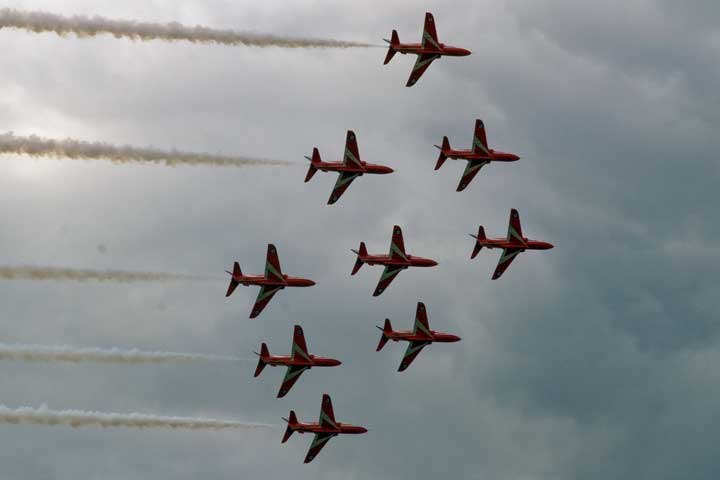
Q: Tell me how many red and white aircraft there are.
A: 9